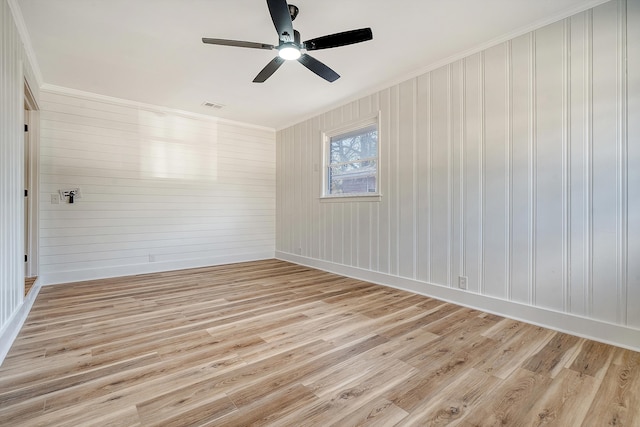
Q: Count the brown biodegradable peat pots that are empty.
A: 0